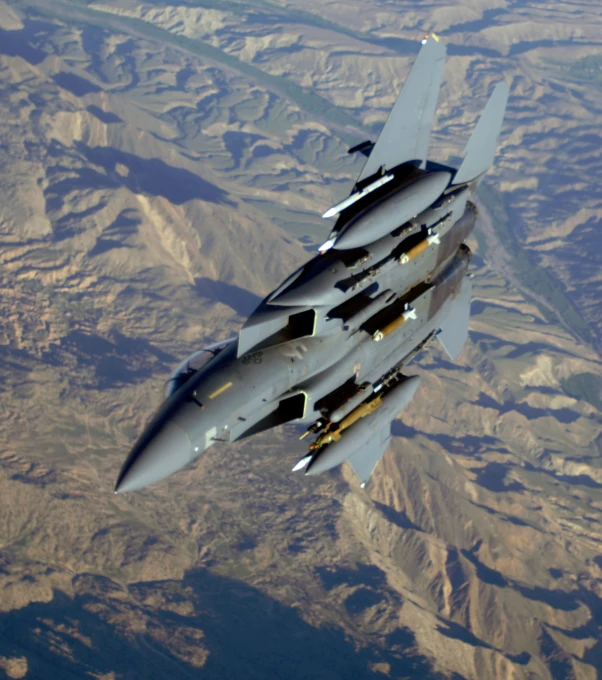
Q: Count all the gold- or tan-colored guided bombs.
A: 3